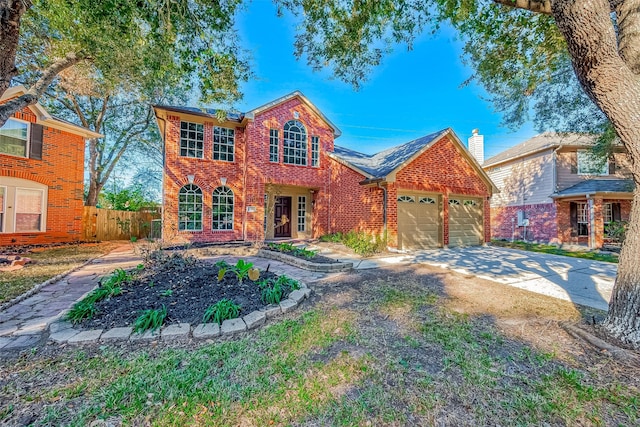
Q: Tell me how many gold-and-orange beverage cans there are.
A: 0